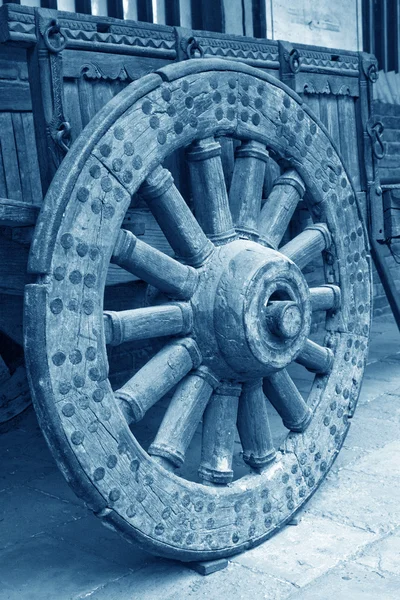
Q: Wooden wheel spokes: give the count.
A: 14